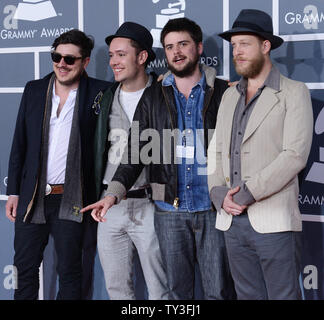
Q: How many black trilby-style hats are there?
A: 2